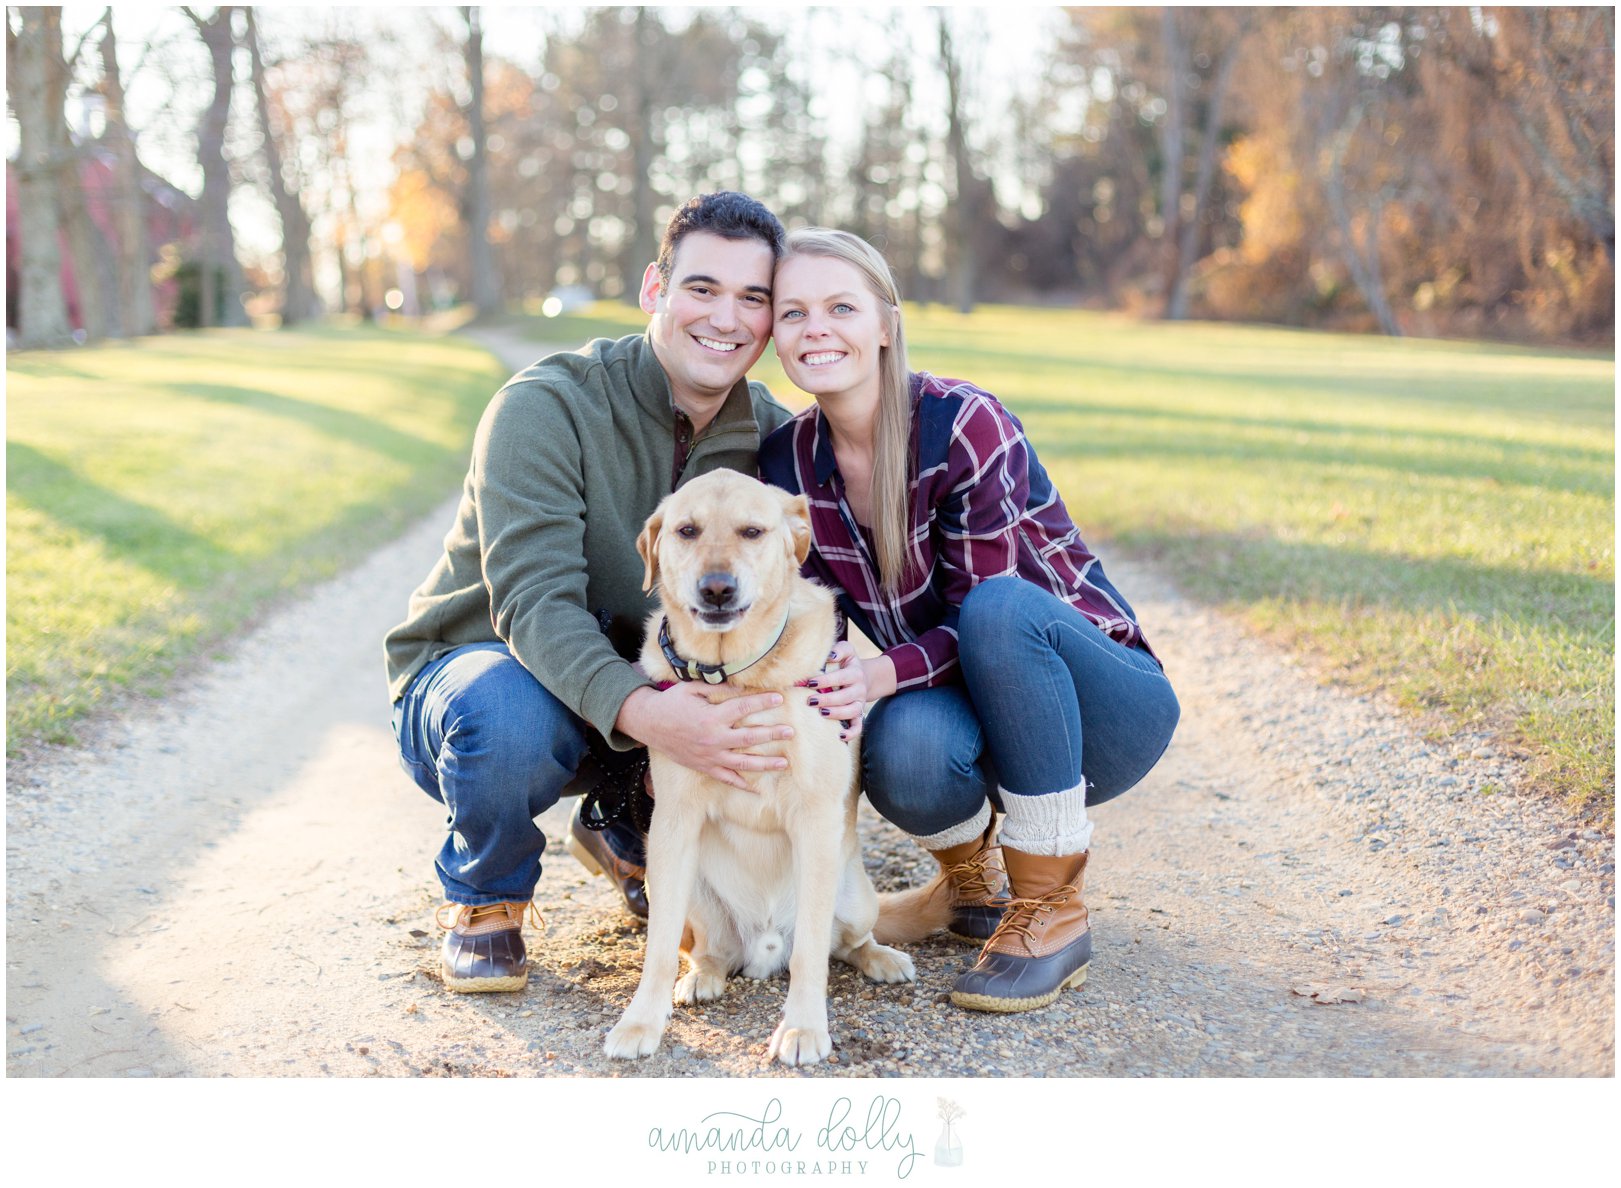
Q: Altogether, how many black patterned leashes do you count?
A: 1